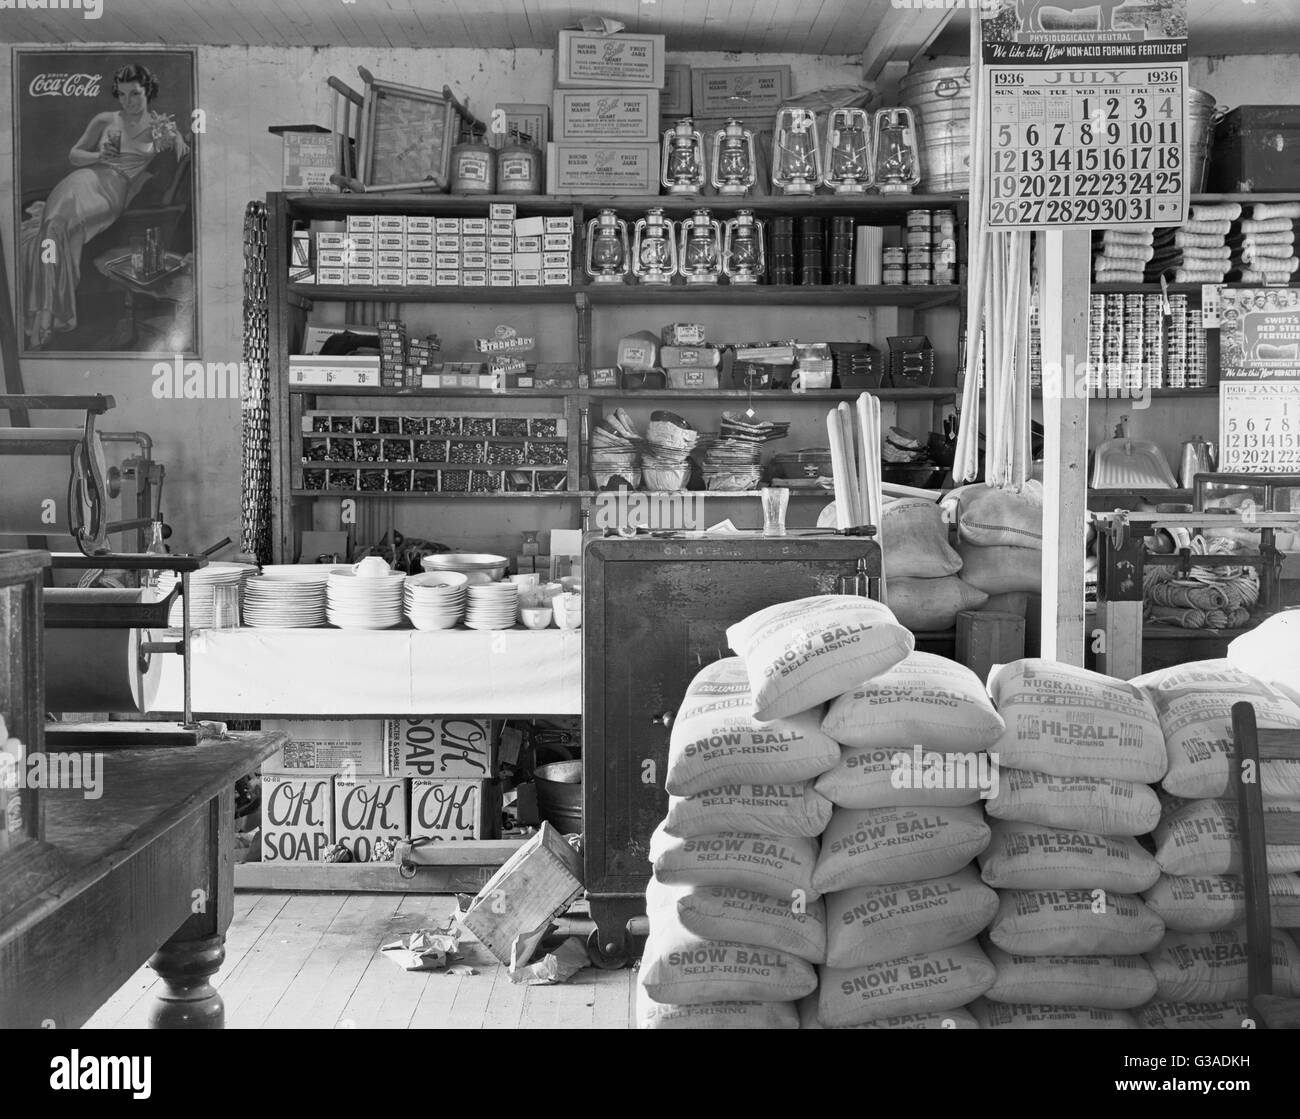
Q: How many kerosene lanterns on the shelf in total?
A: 9